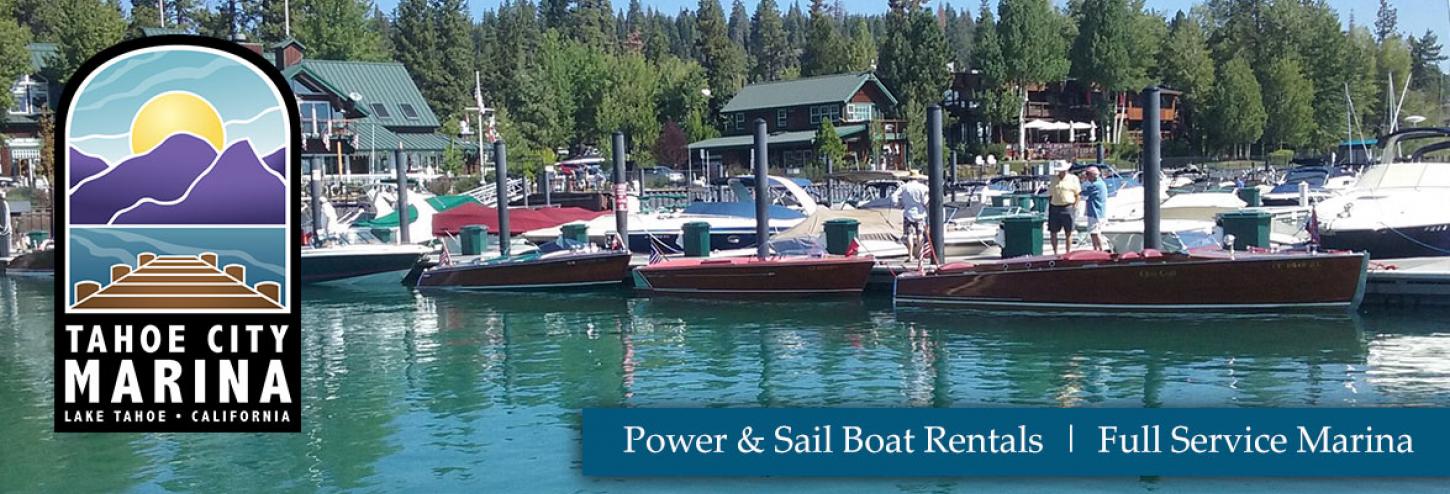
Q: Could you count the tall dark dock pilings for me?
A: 7